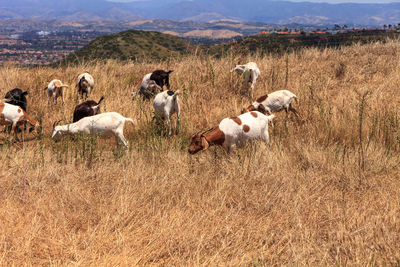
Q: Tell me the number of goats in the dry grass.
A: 11